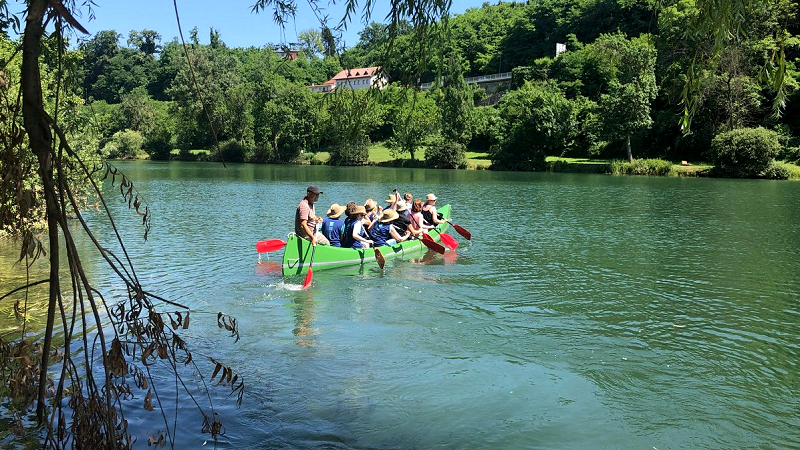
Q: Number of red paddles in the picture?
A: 7